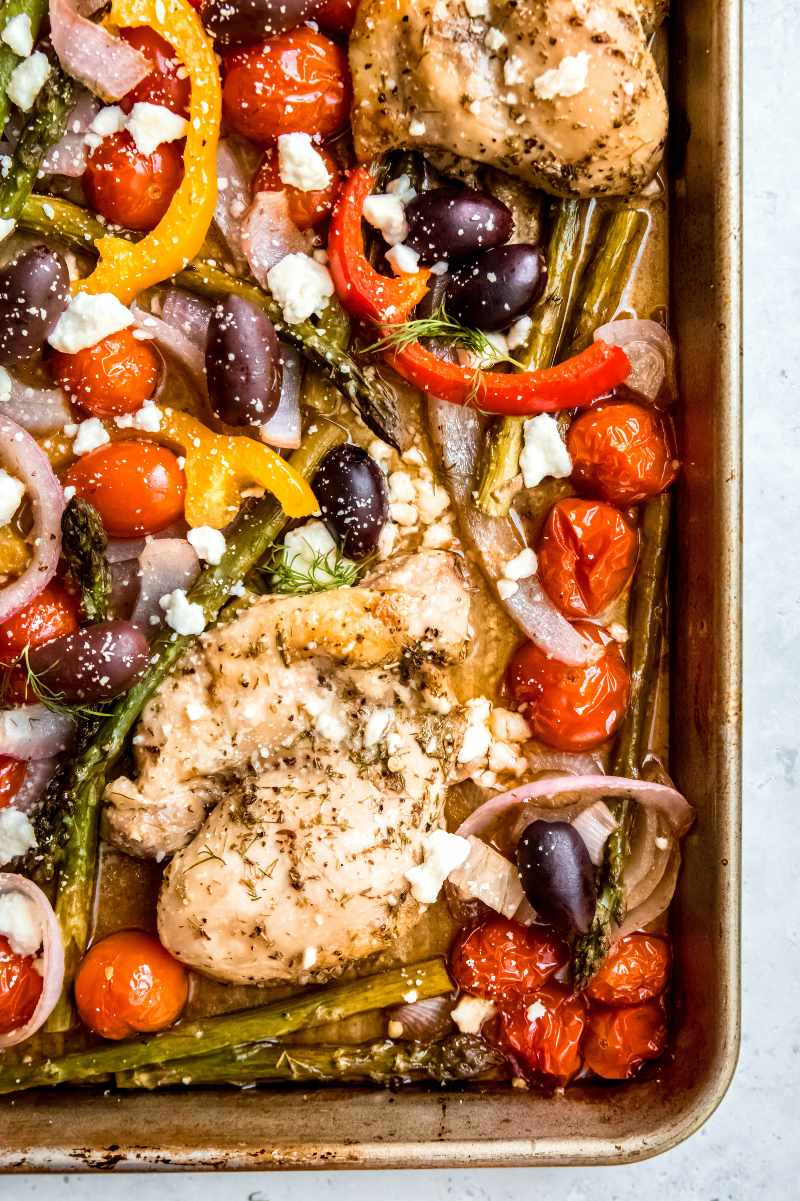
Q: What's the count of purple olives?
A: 8